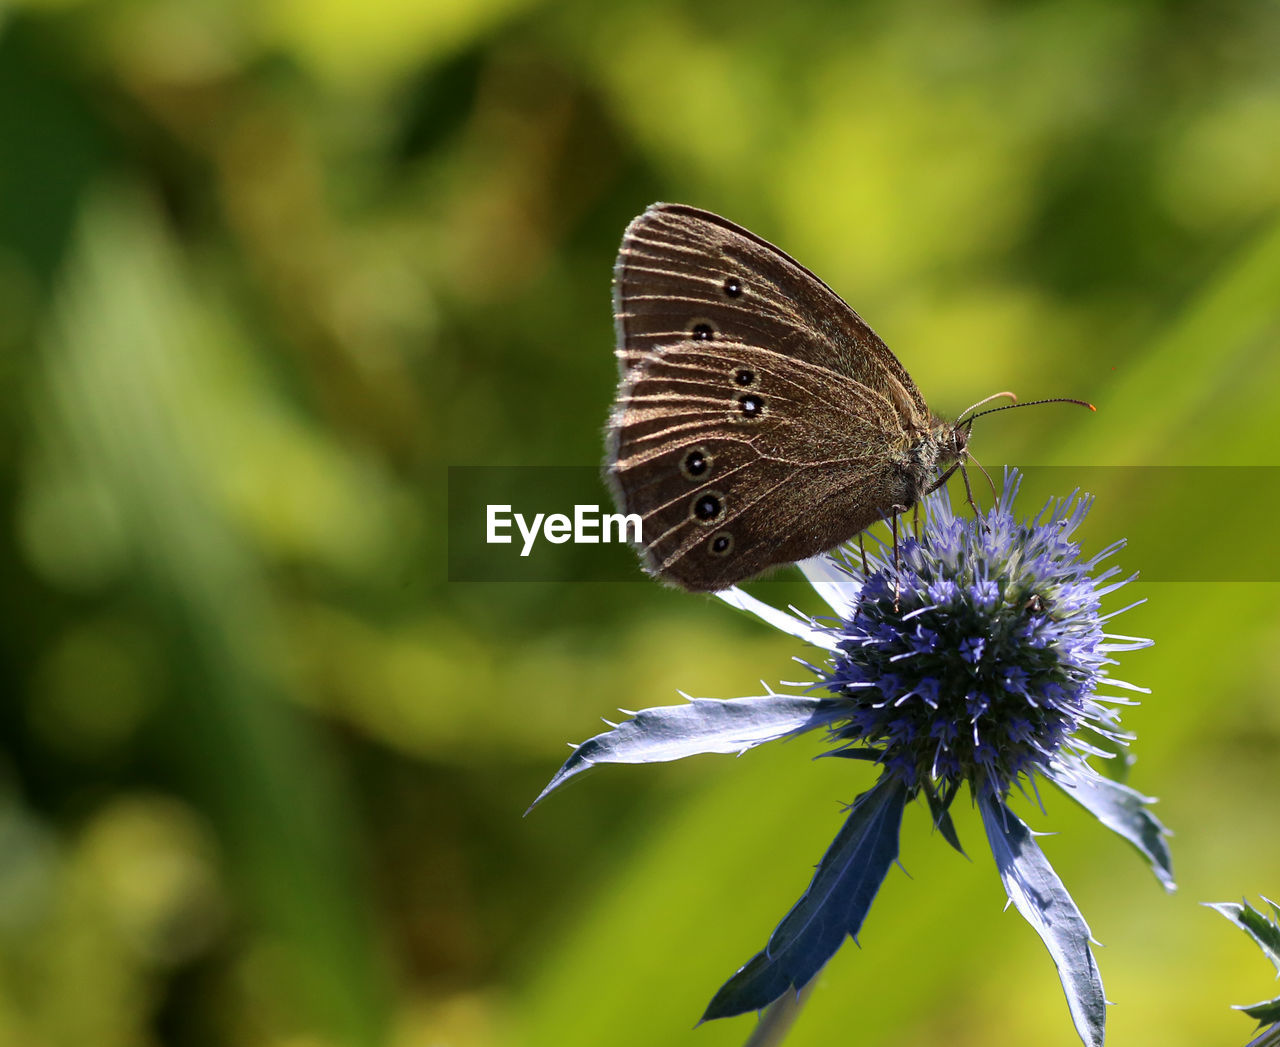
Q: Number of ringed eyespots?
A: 7